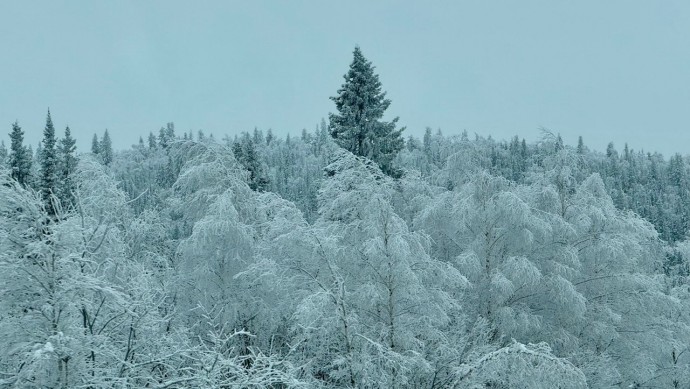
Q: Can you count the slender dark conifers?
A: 3